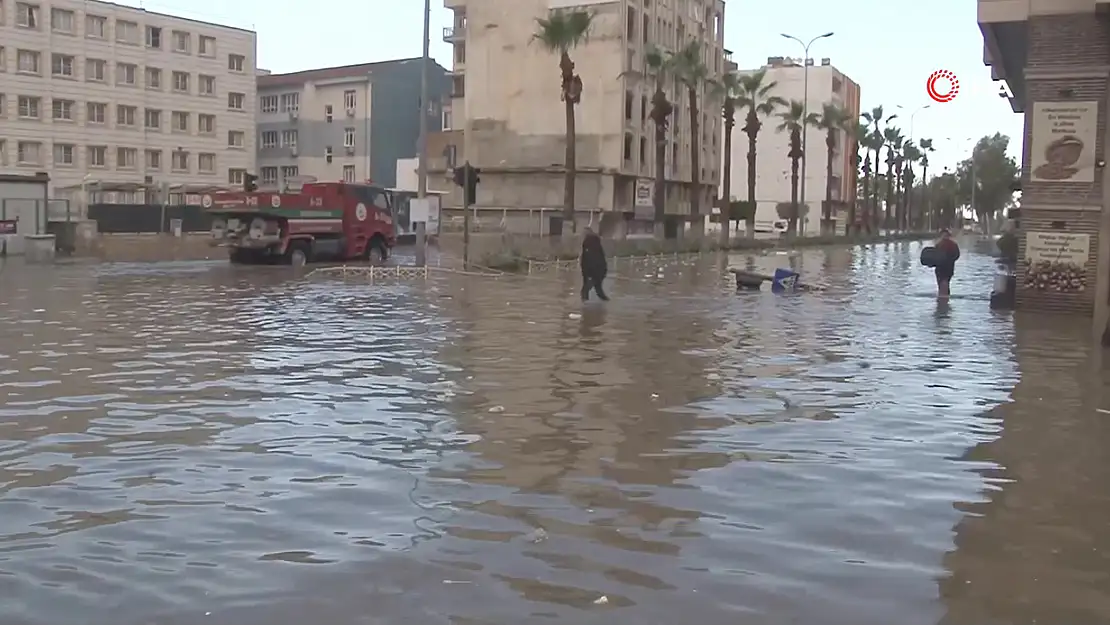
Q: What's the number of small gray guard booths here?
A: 1